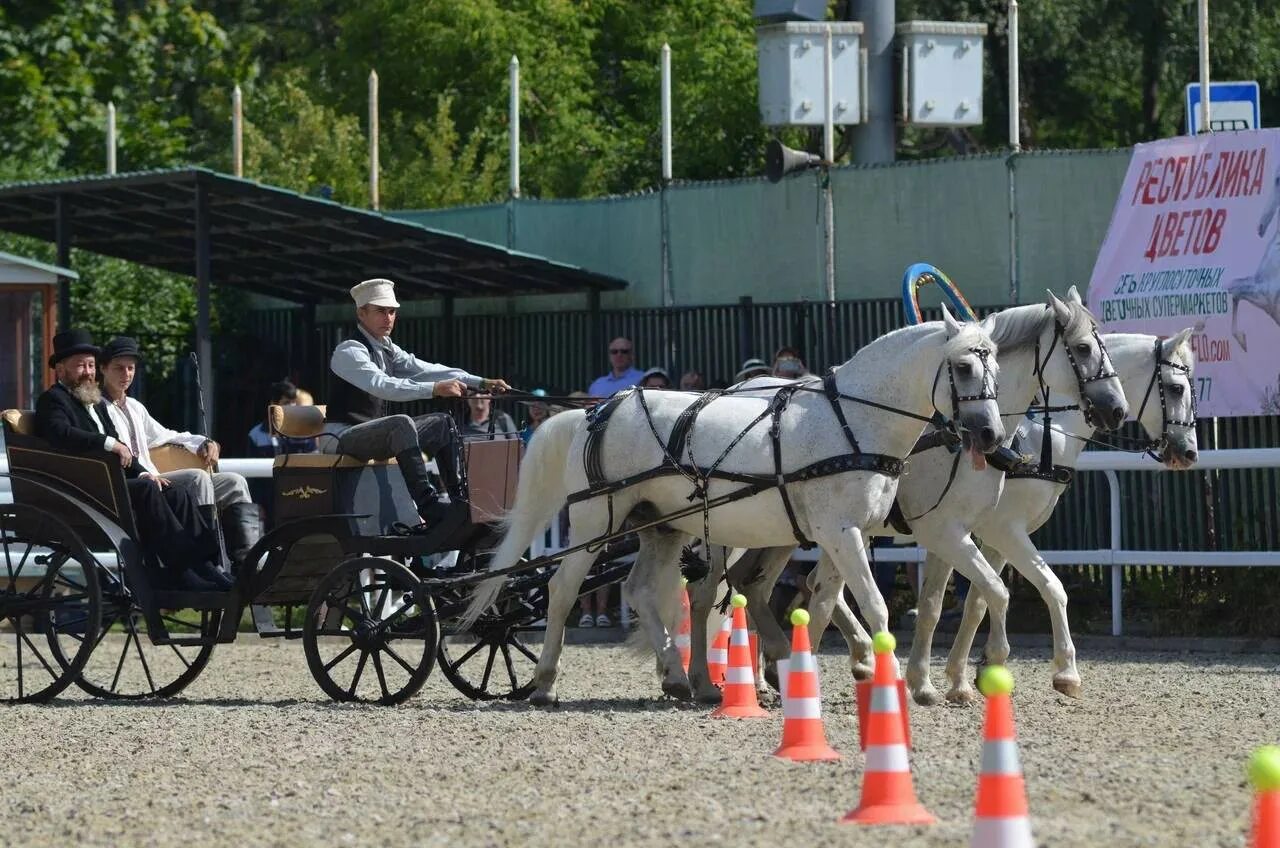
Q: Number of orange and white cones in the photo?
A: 7